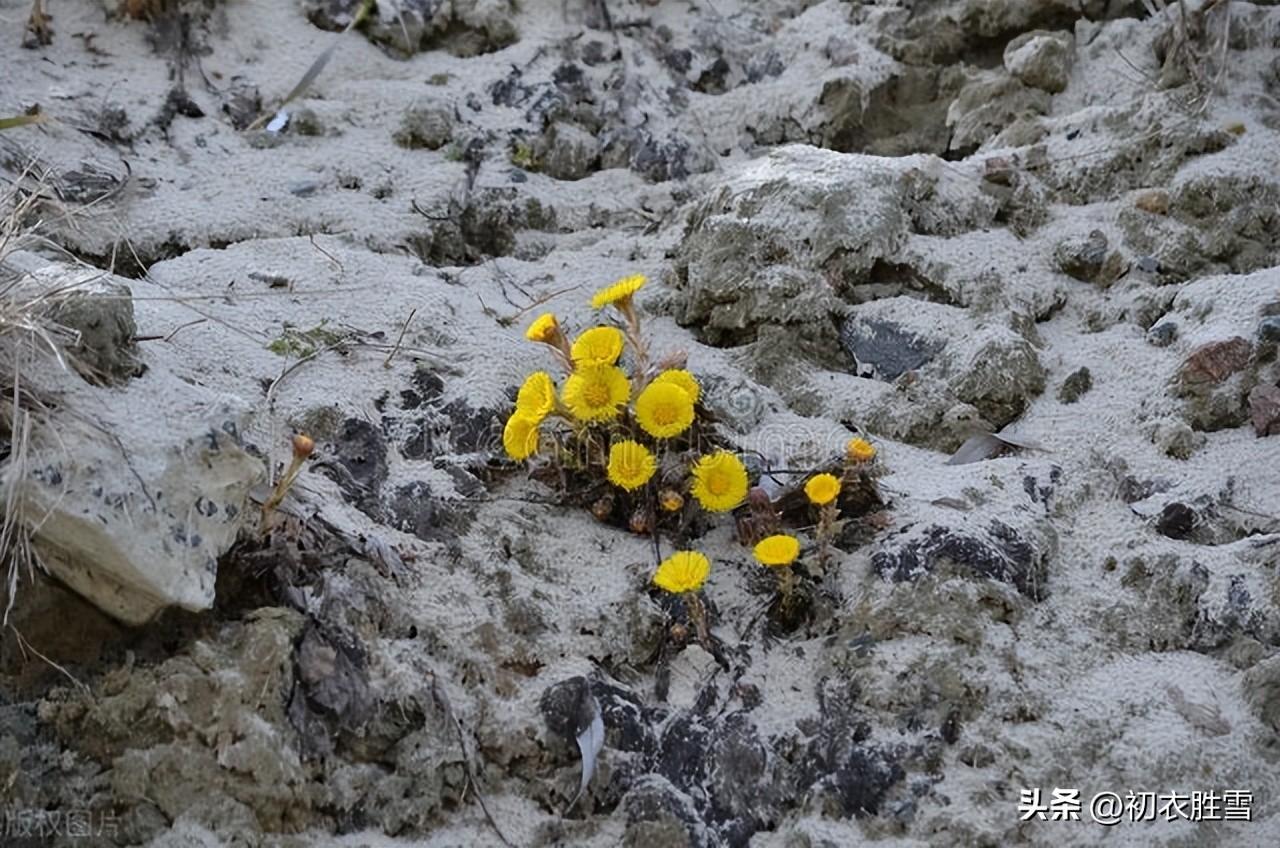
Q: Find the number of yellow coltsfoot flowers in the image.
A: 14